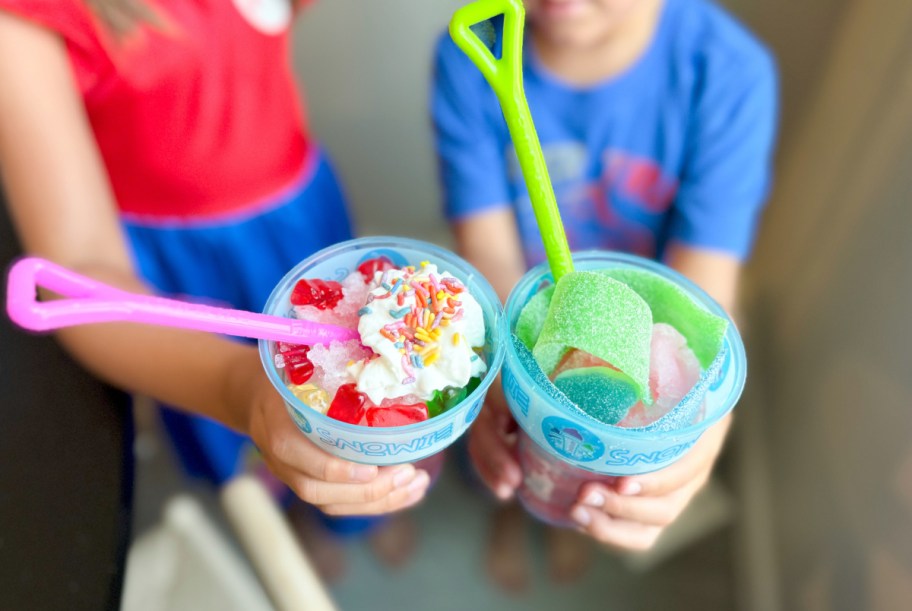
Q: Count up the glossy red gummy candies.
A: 5